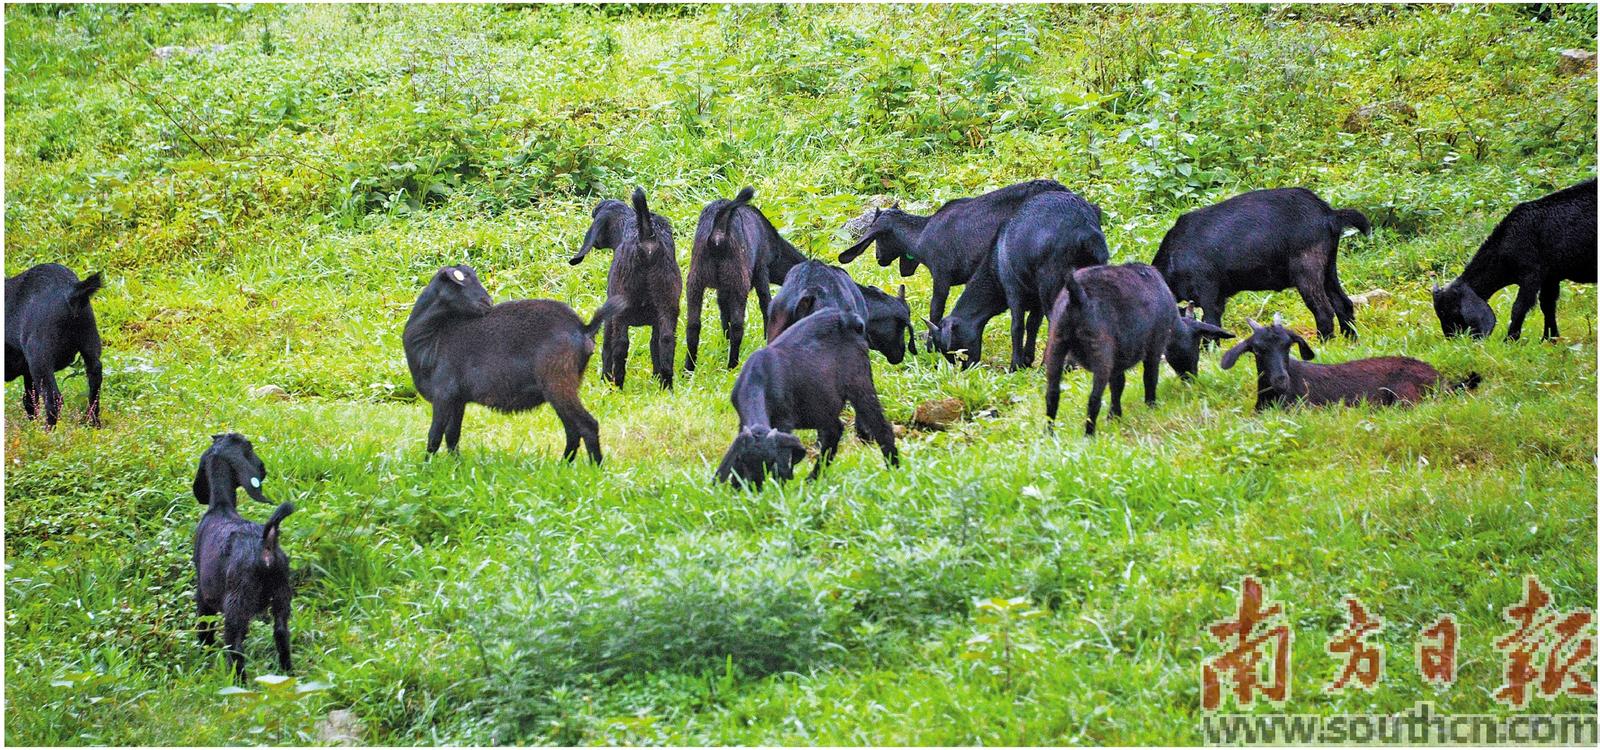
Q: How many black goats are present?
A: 13